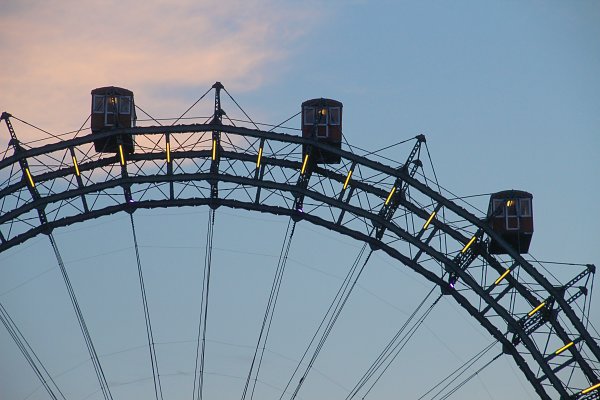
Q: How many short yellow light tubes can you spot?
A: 15